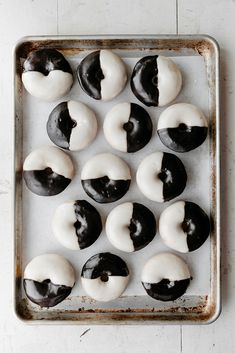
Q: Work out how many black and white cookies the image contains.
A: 15